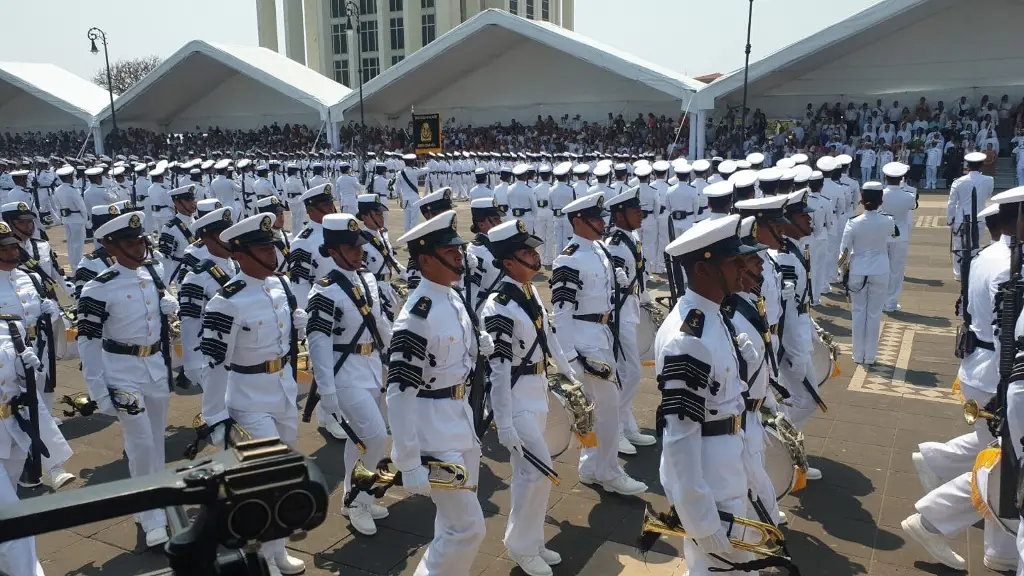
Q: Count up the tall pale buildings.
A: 1